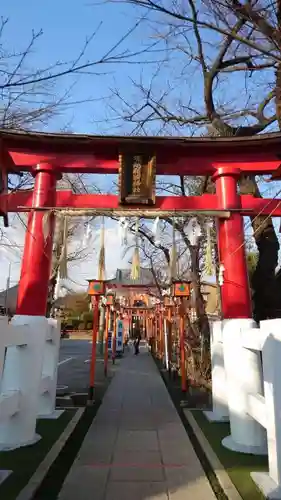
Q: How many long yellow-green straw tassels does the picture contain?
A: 5